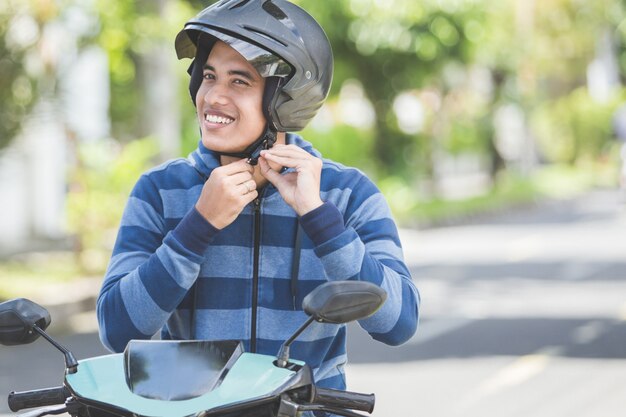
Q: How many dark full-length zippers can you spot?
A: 1